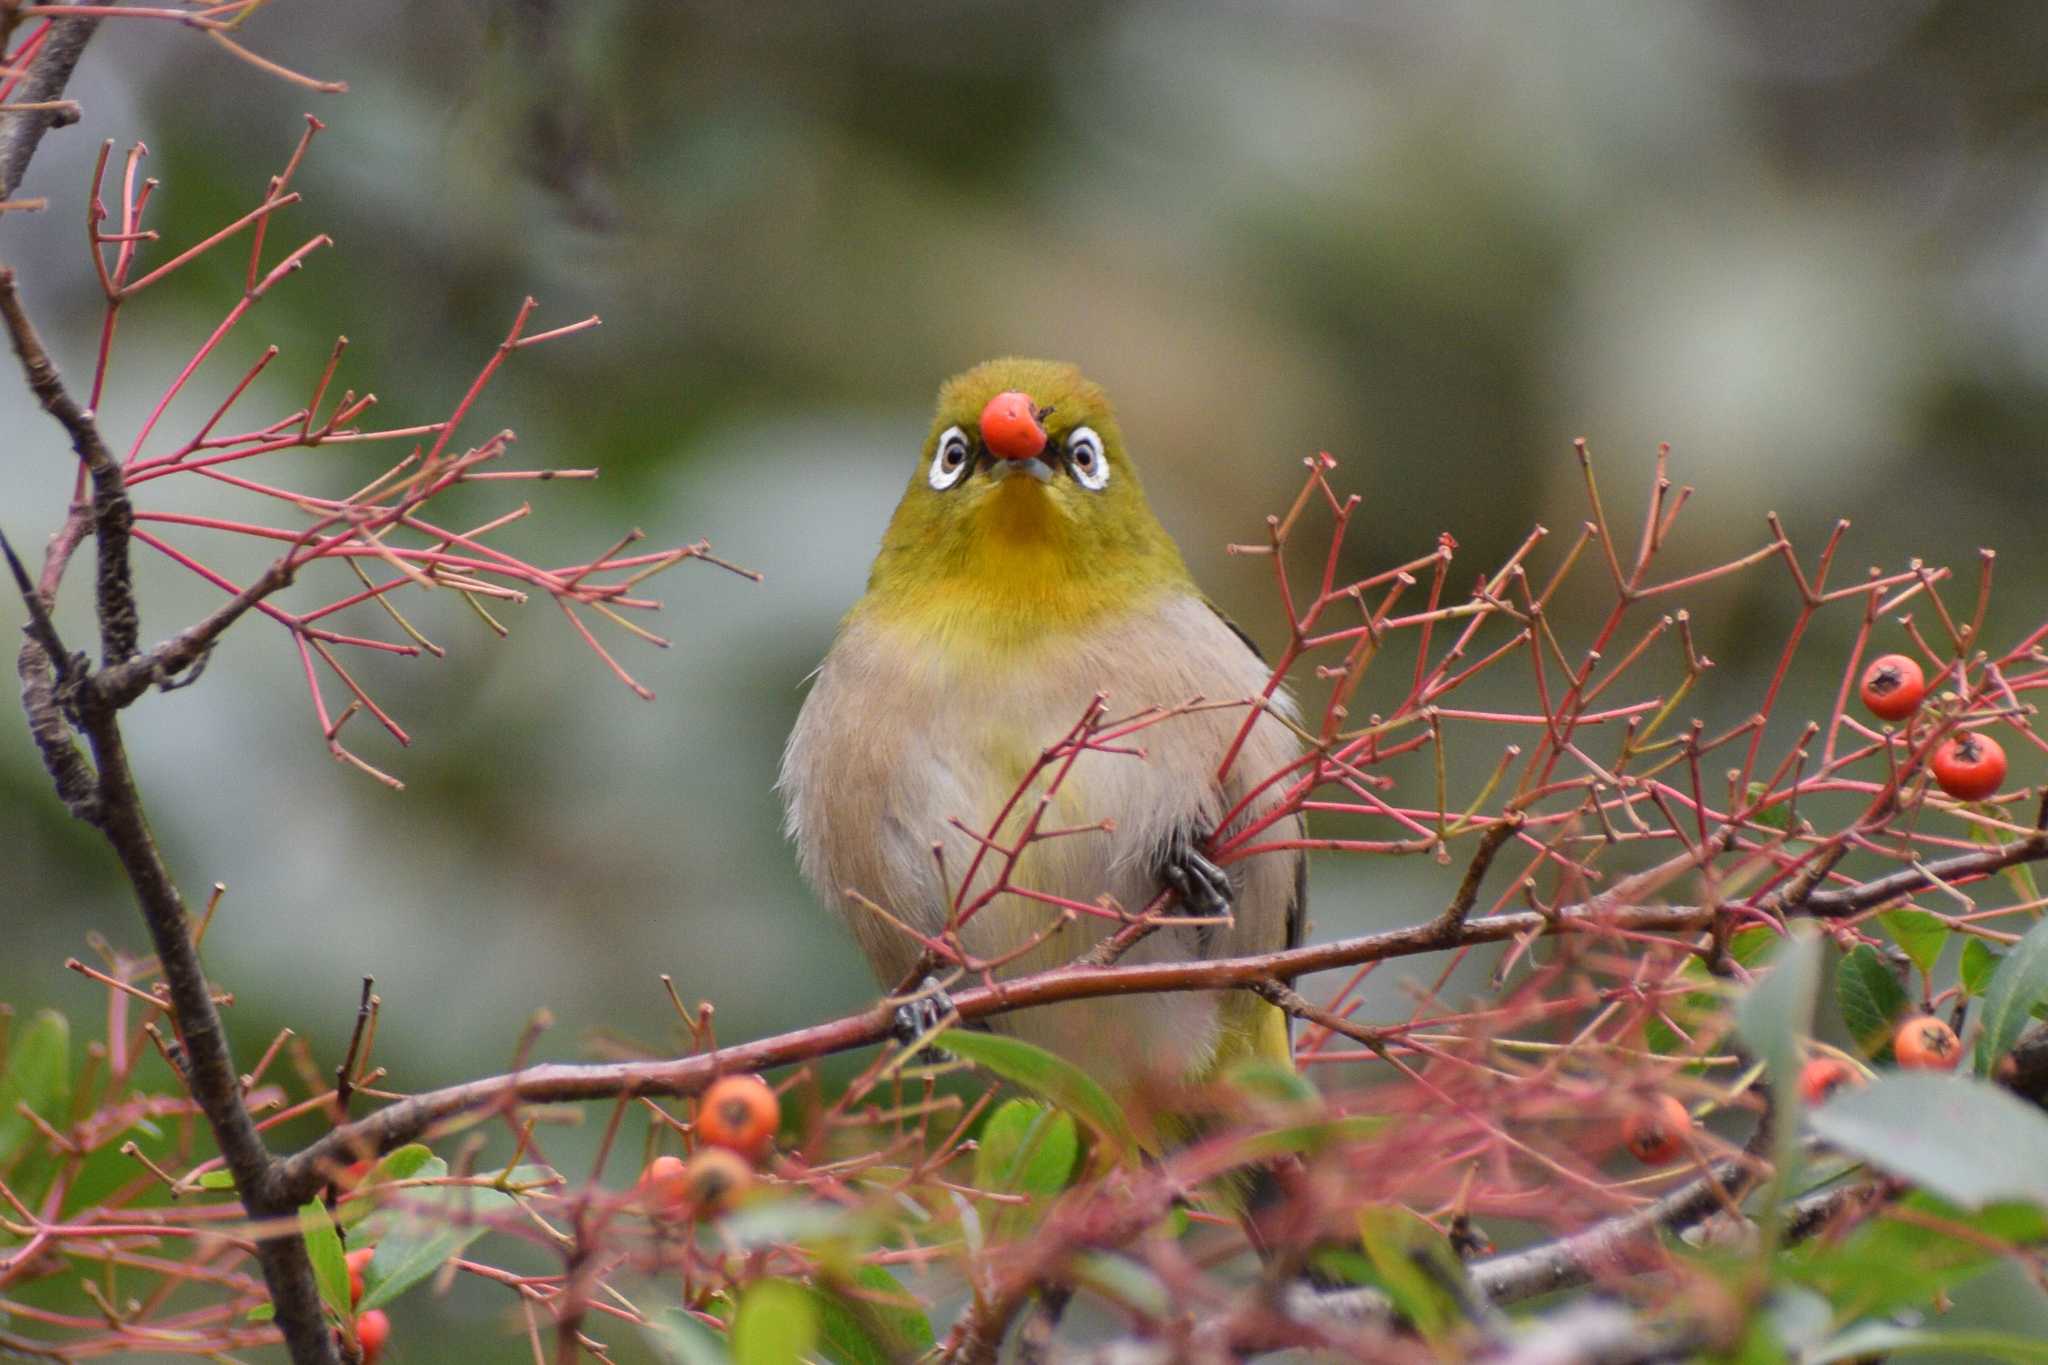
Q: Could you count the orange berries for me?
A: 11